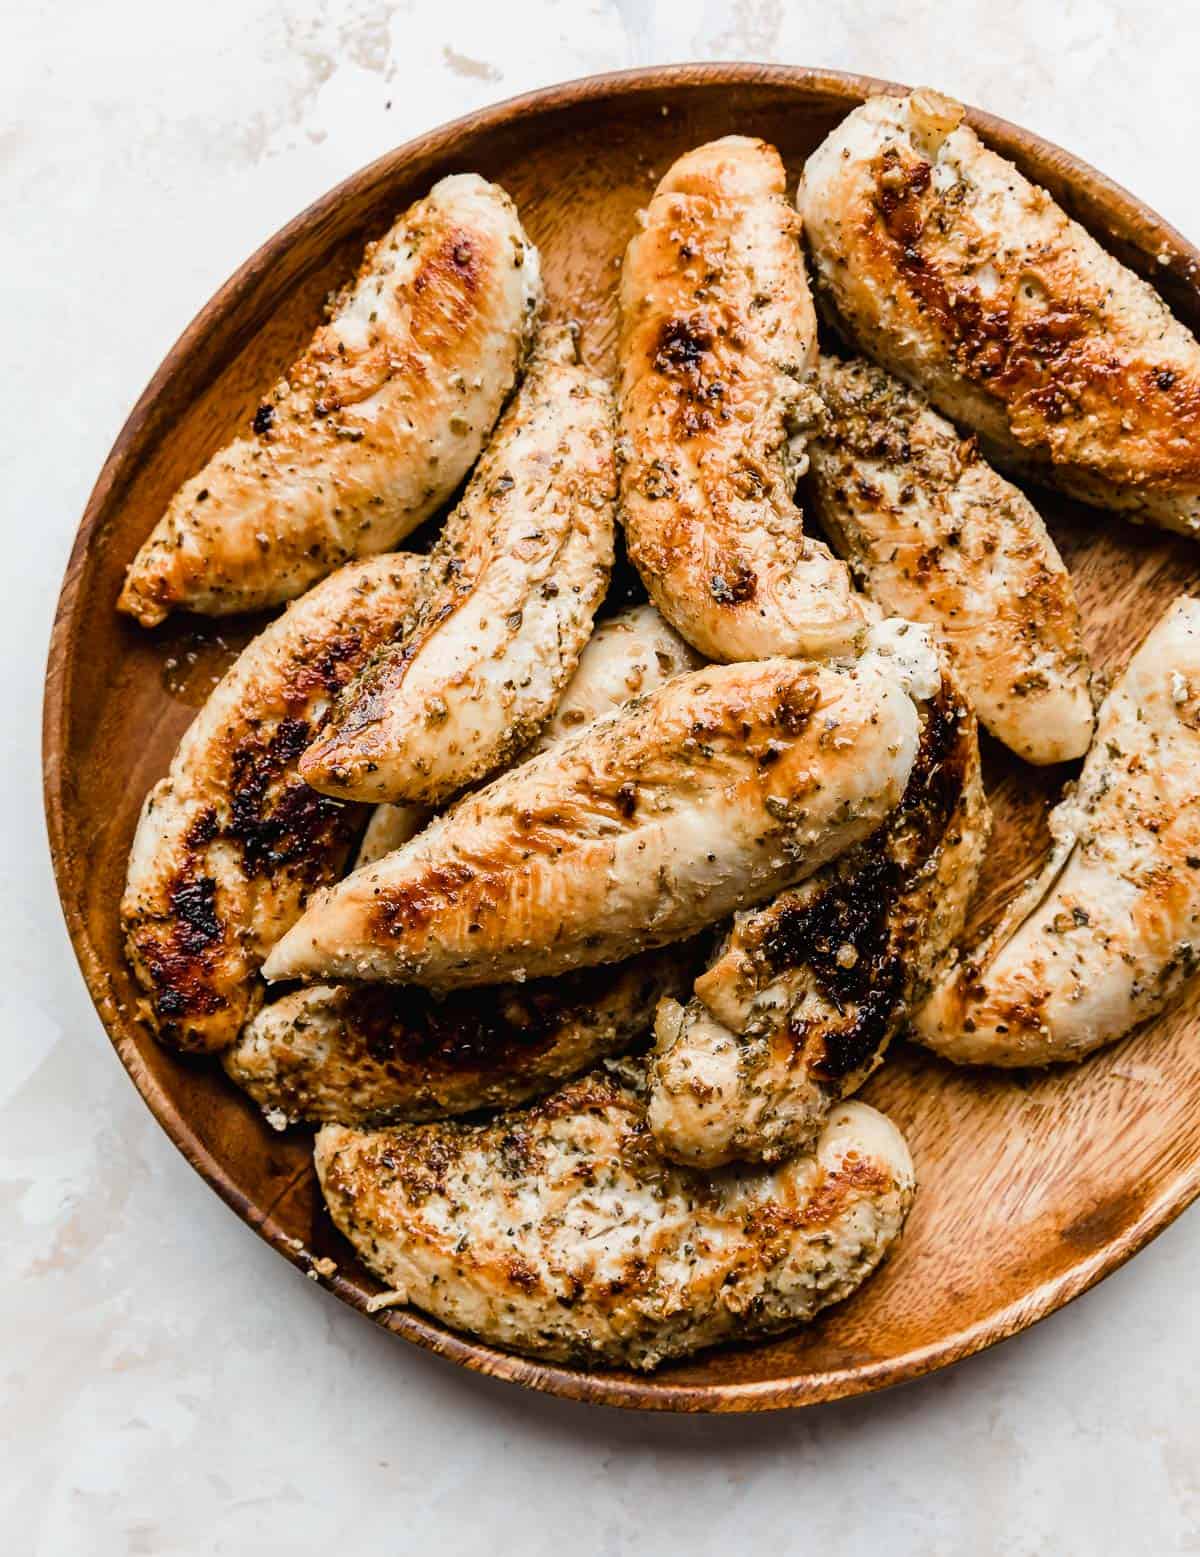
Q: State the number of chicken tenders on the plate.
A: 12